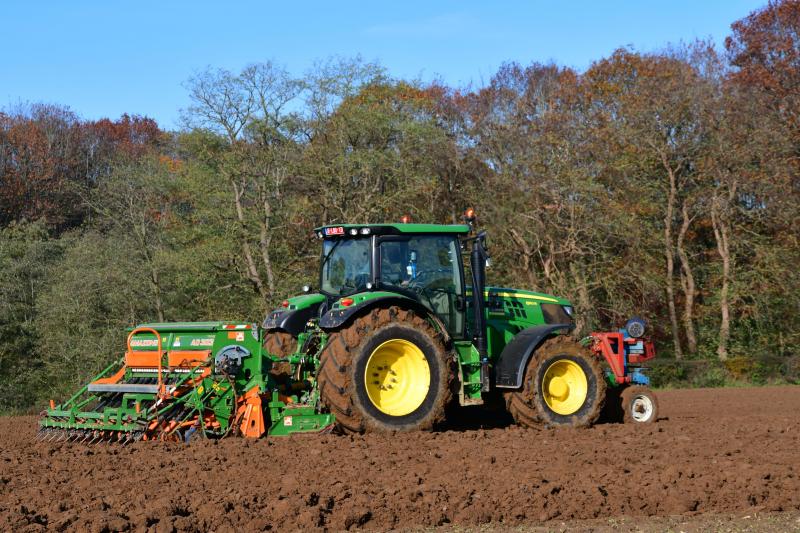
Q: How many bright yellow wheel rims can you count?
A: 2